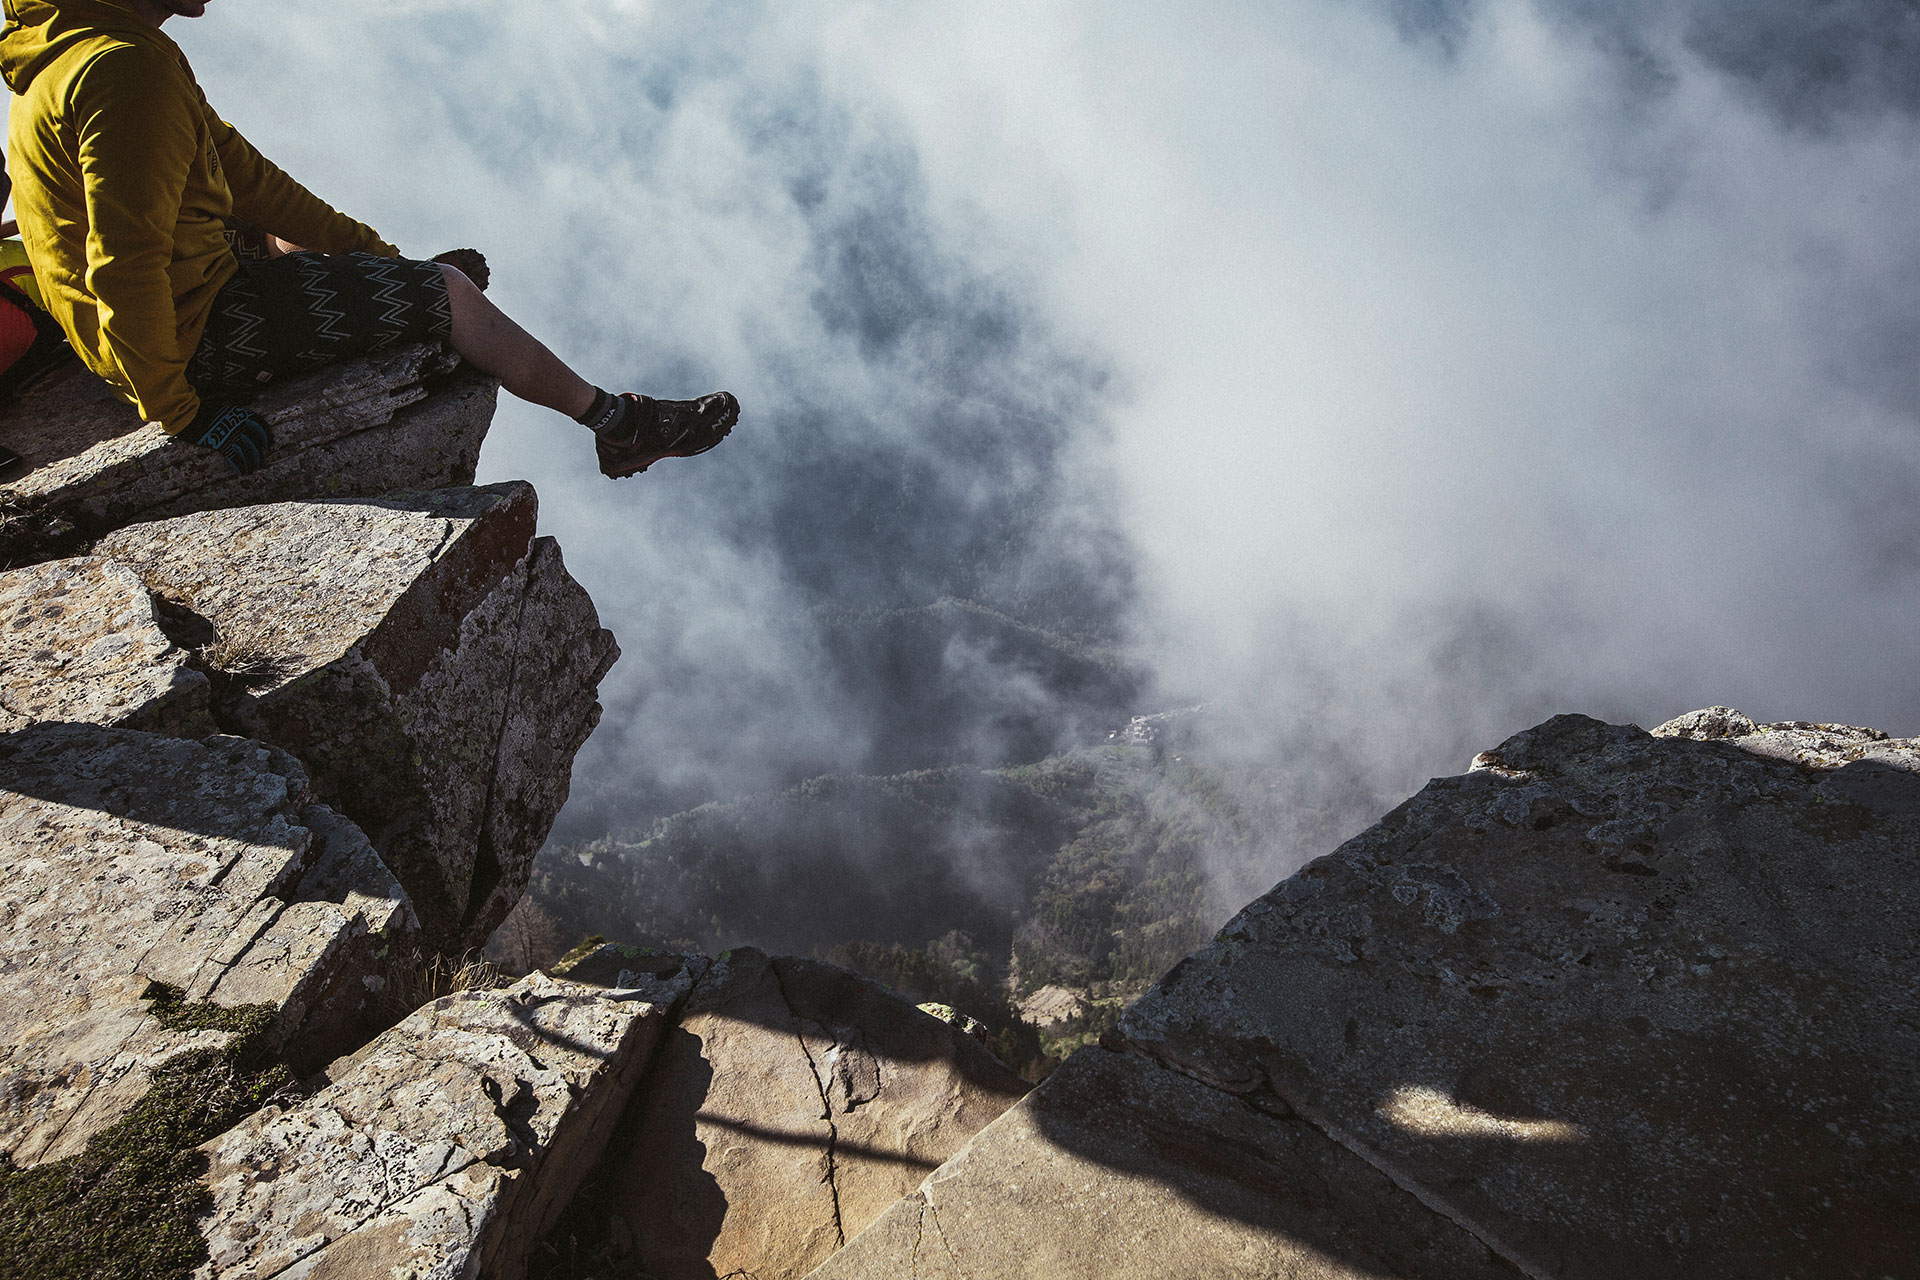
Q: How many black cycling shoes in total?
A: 2